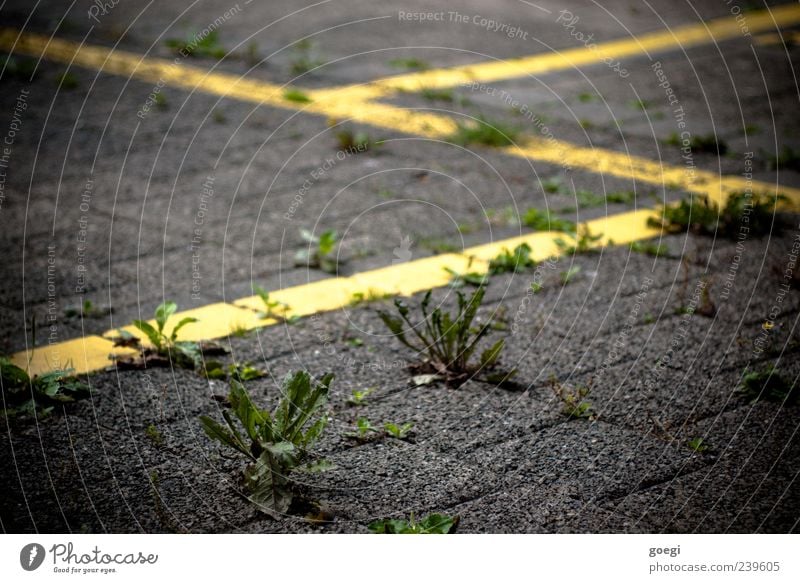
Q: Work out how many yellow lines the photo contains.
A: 3